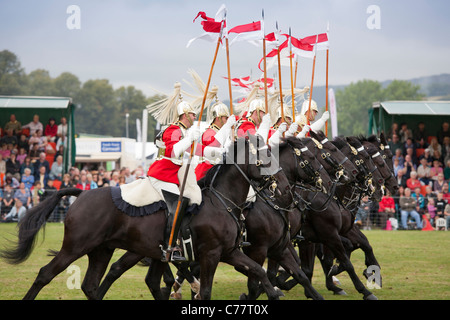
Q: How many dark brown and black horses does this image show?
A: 6